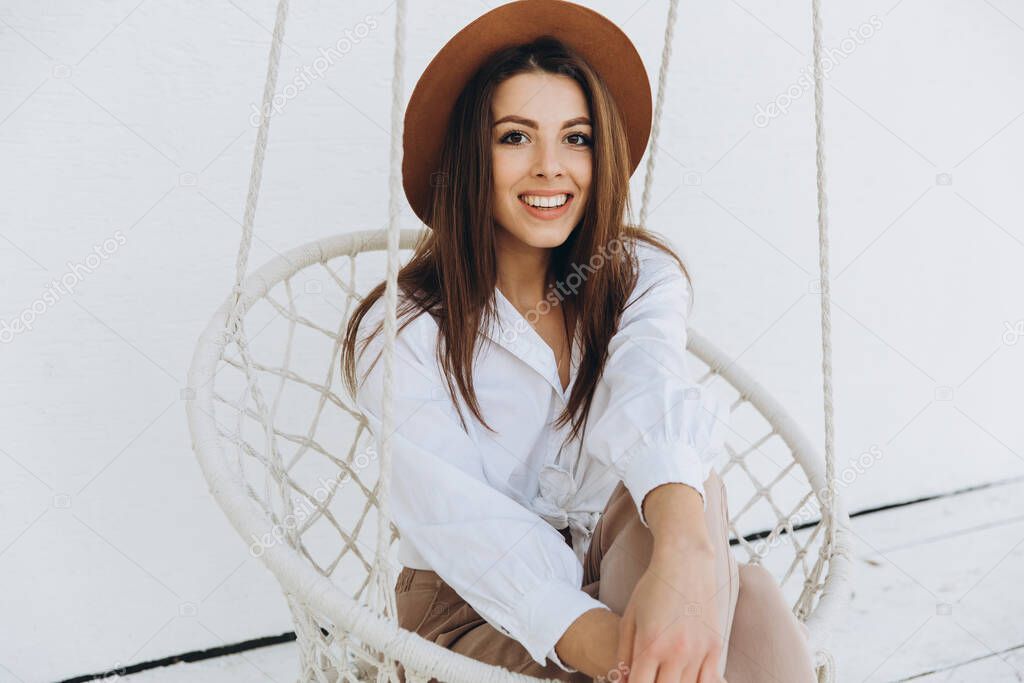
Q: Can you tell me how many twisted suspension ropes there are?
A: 4